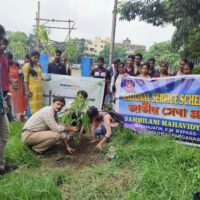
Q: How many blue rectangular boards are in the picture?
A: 2